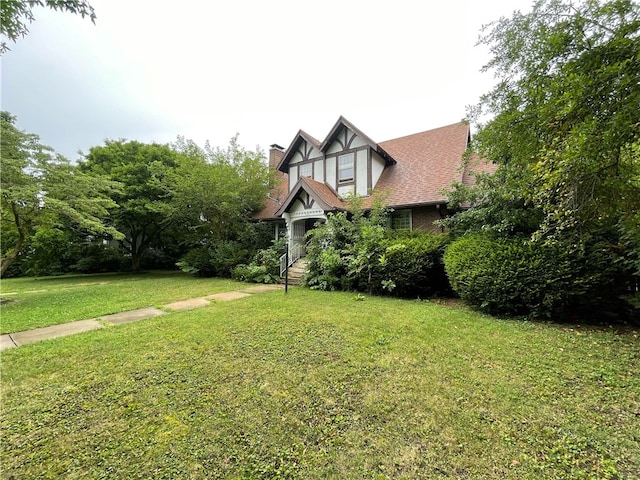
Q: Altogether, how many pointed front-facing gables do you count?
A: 3